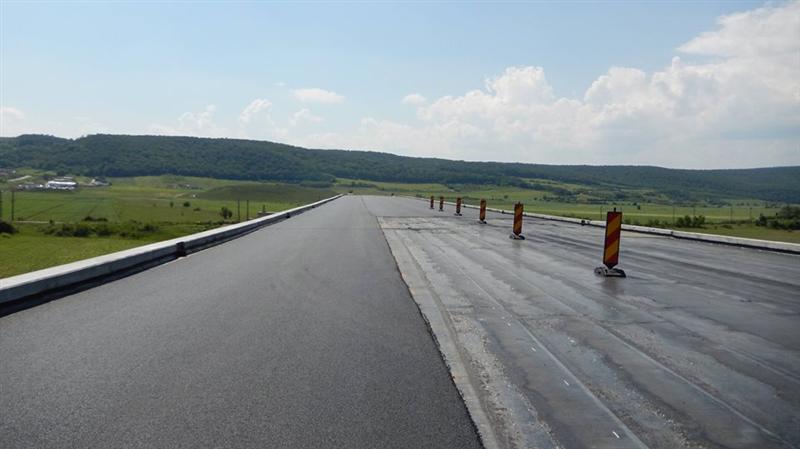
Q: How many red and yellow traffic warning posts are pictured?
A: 6